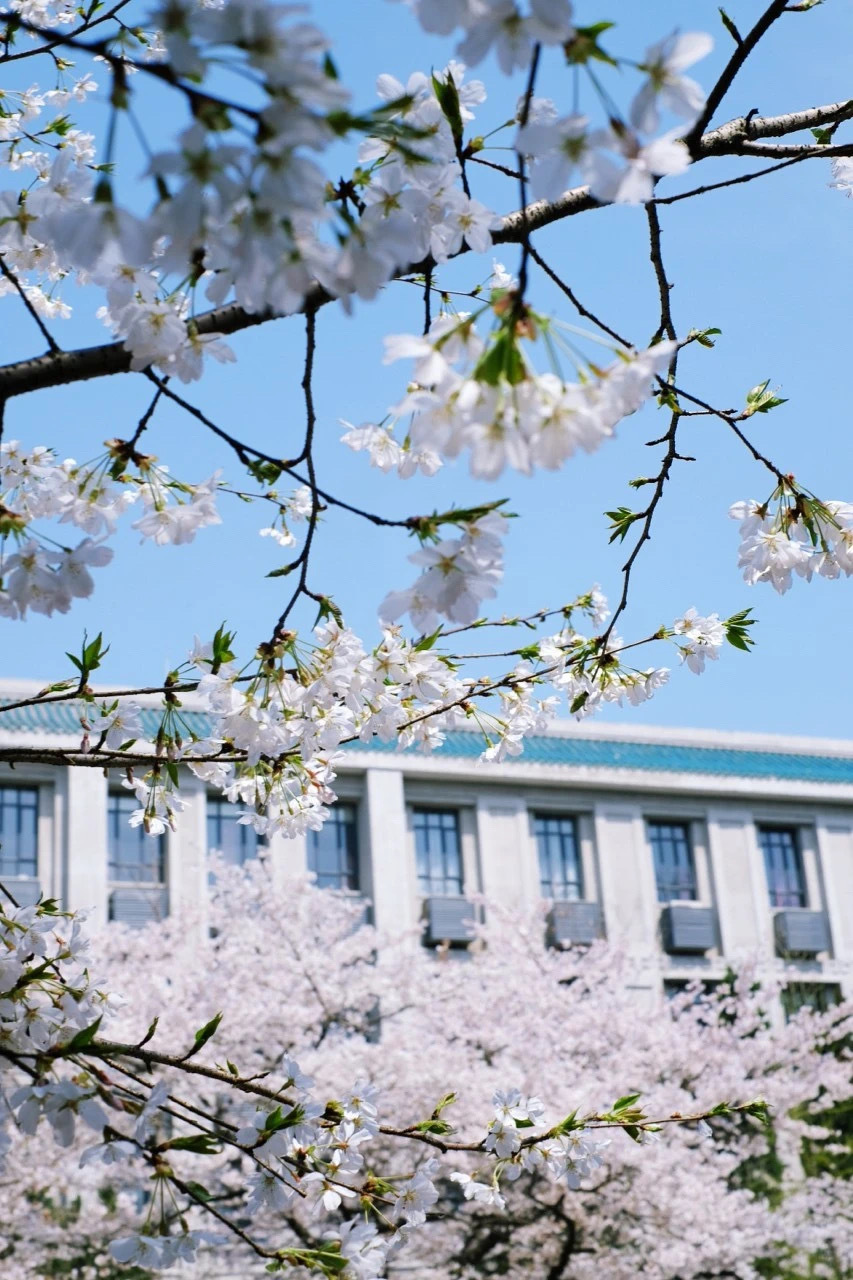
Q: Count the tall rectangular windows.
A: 8